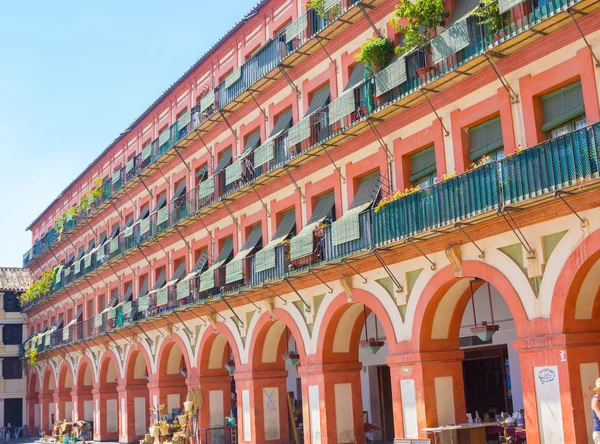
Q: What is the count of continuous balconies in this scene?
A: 3